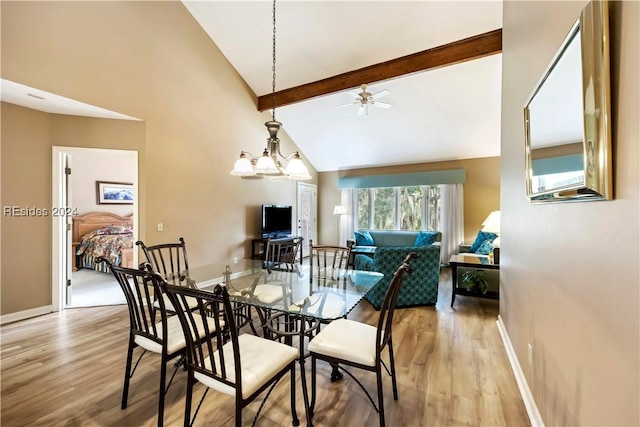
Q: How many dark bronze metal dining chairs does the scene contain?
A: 6